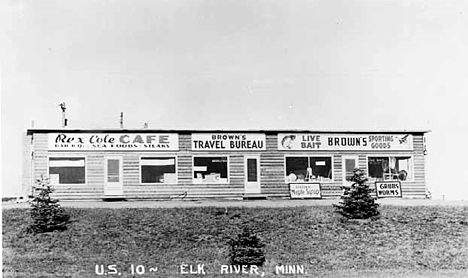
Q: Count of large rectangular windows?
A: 5